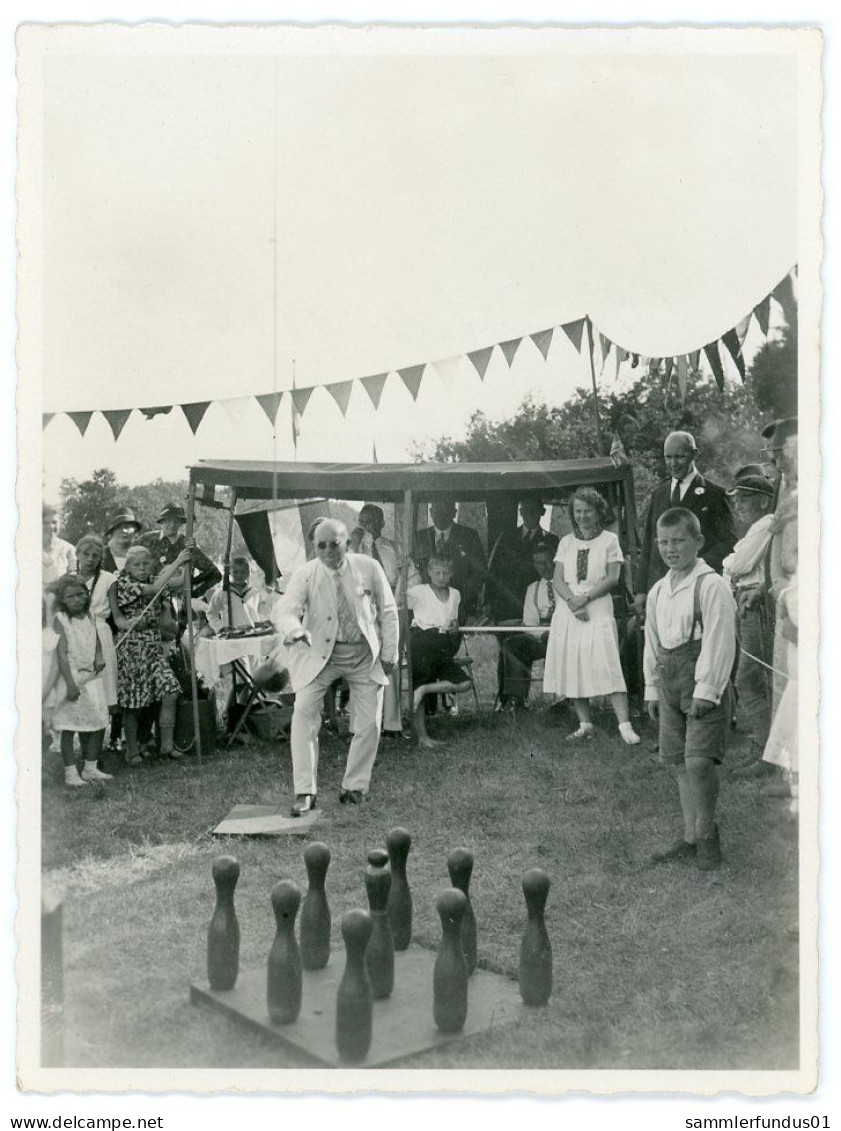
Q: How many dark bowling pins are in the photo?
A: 9